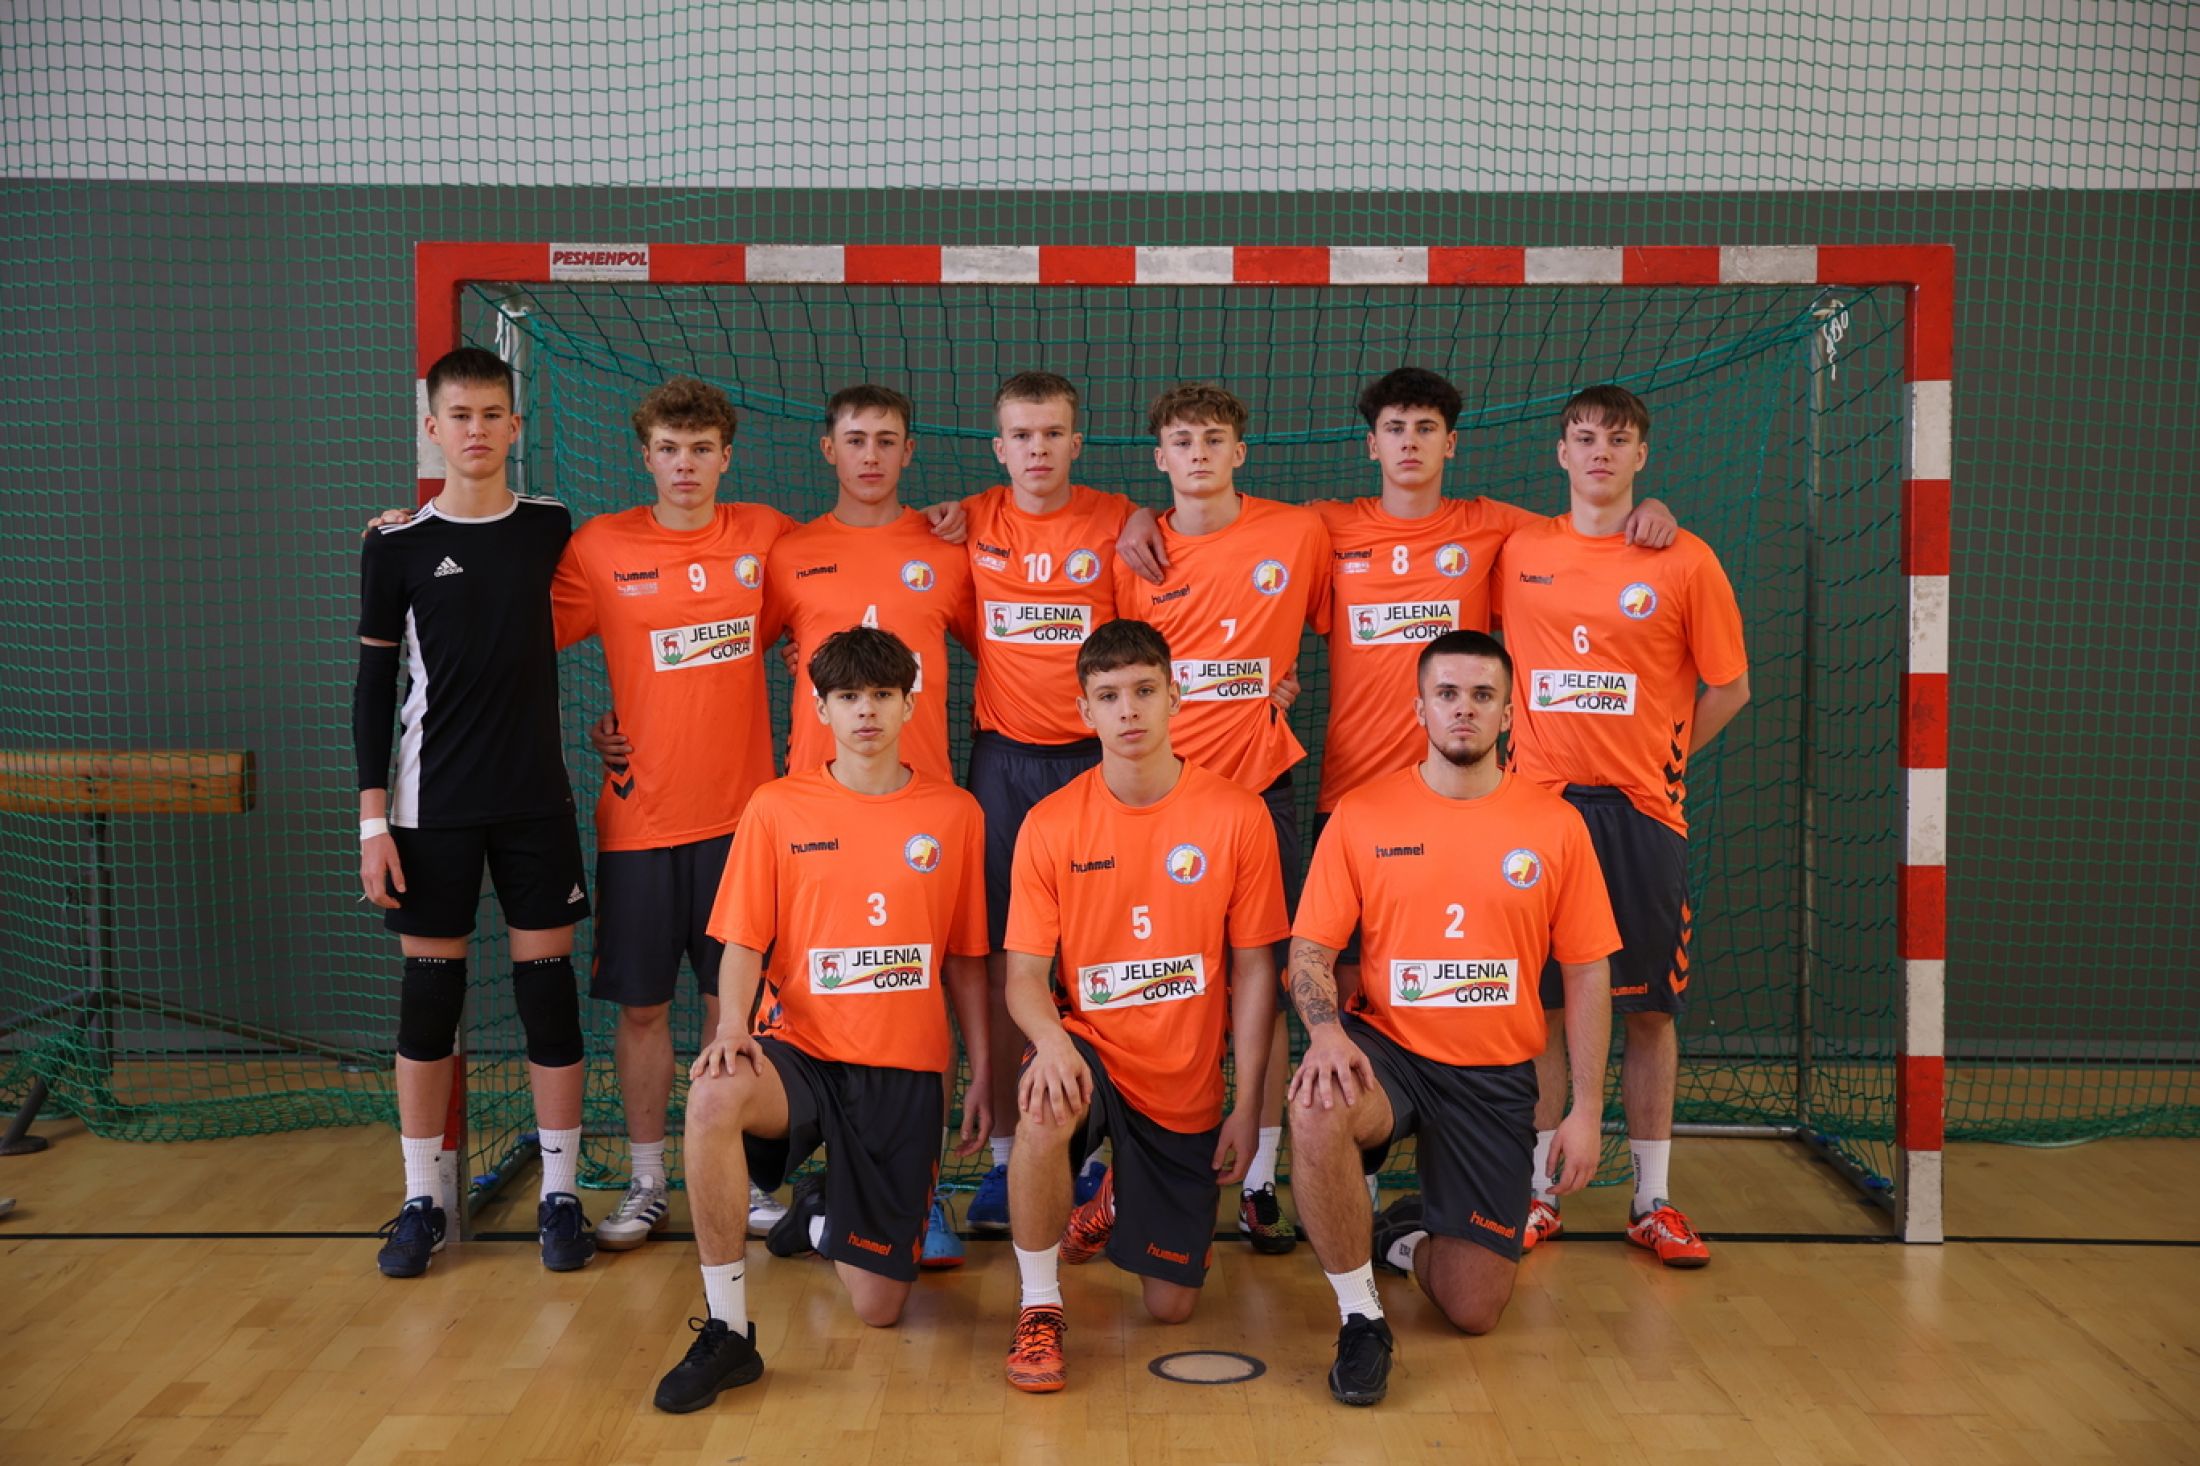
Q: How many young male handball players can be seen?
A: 10